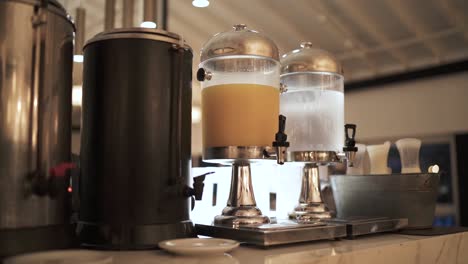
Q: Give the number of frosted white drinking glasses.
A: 3